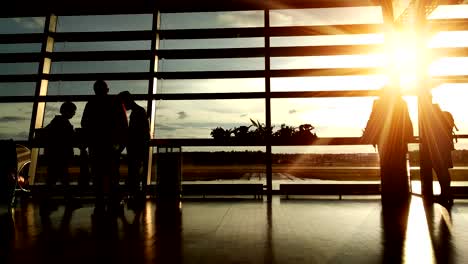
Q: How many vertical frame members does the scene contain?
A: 5